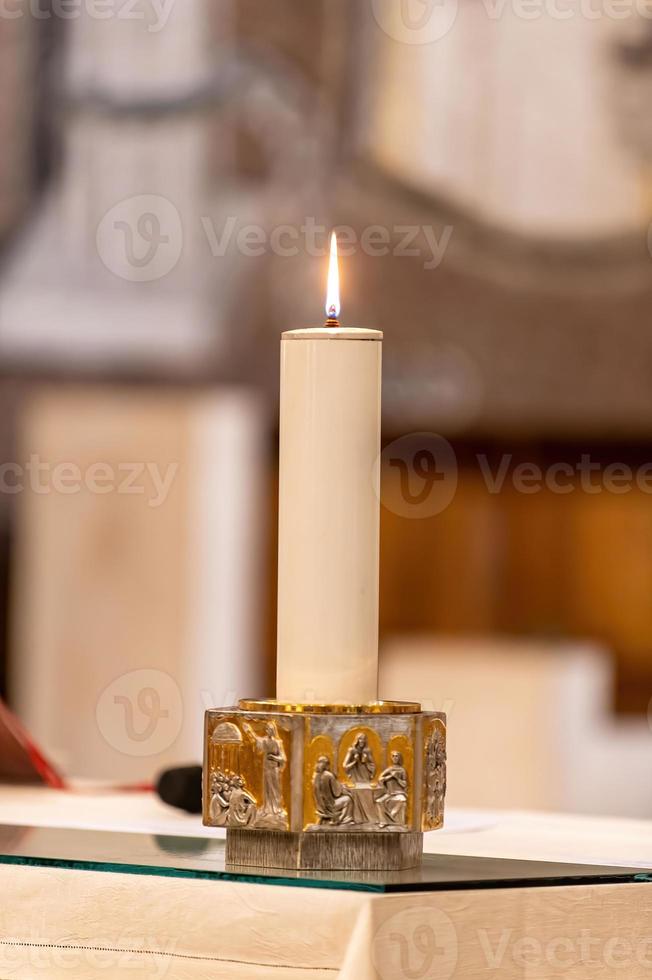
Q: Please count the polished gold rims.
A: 1